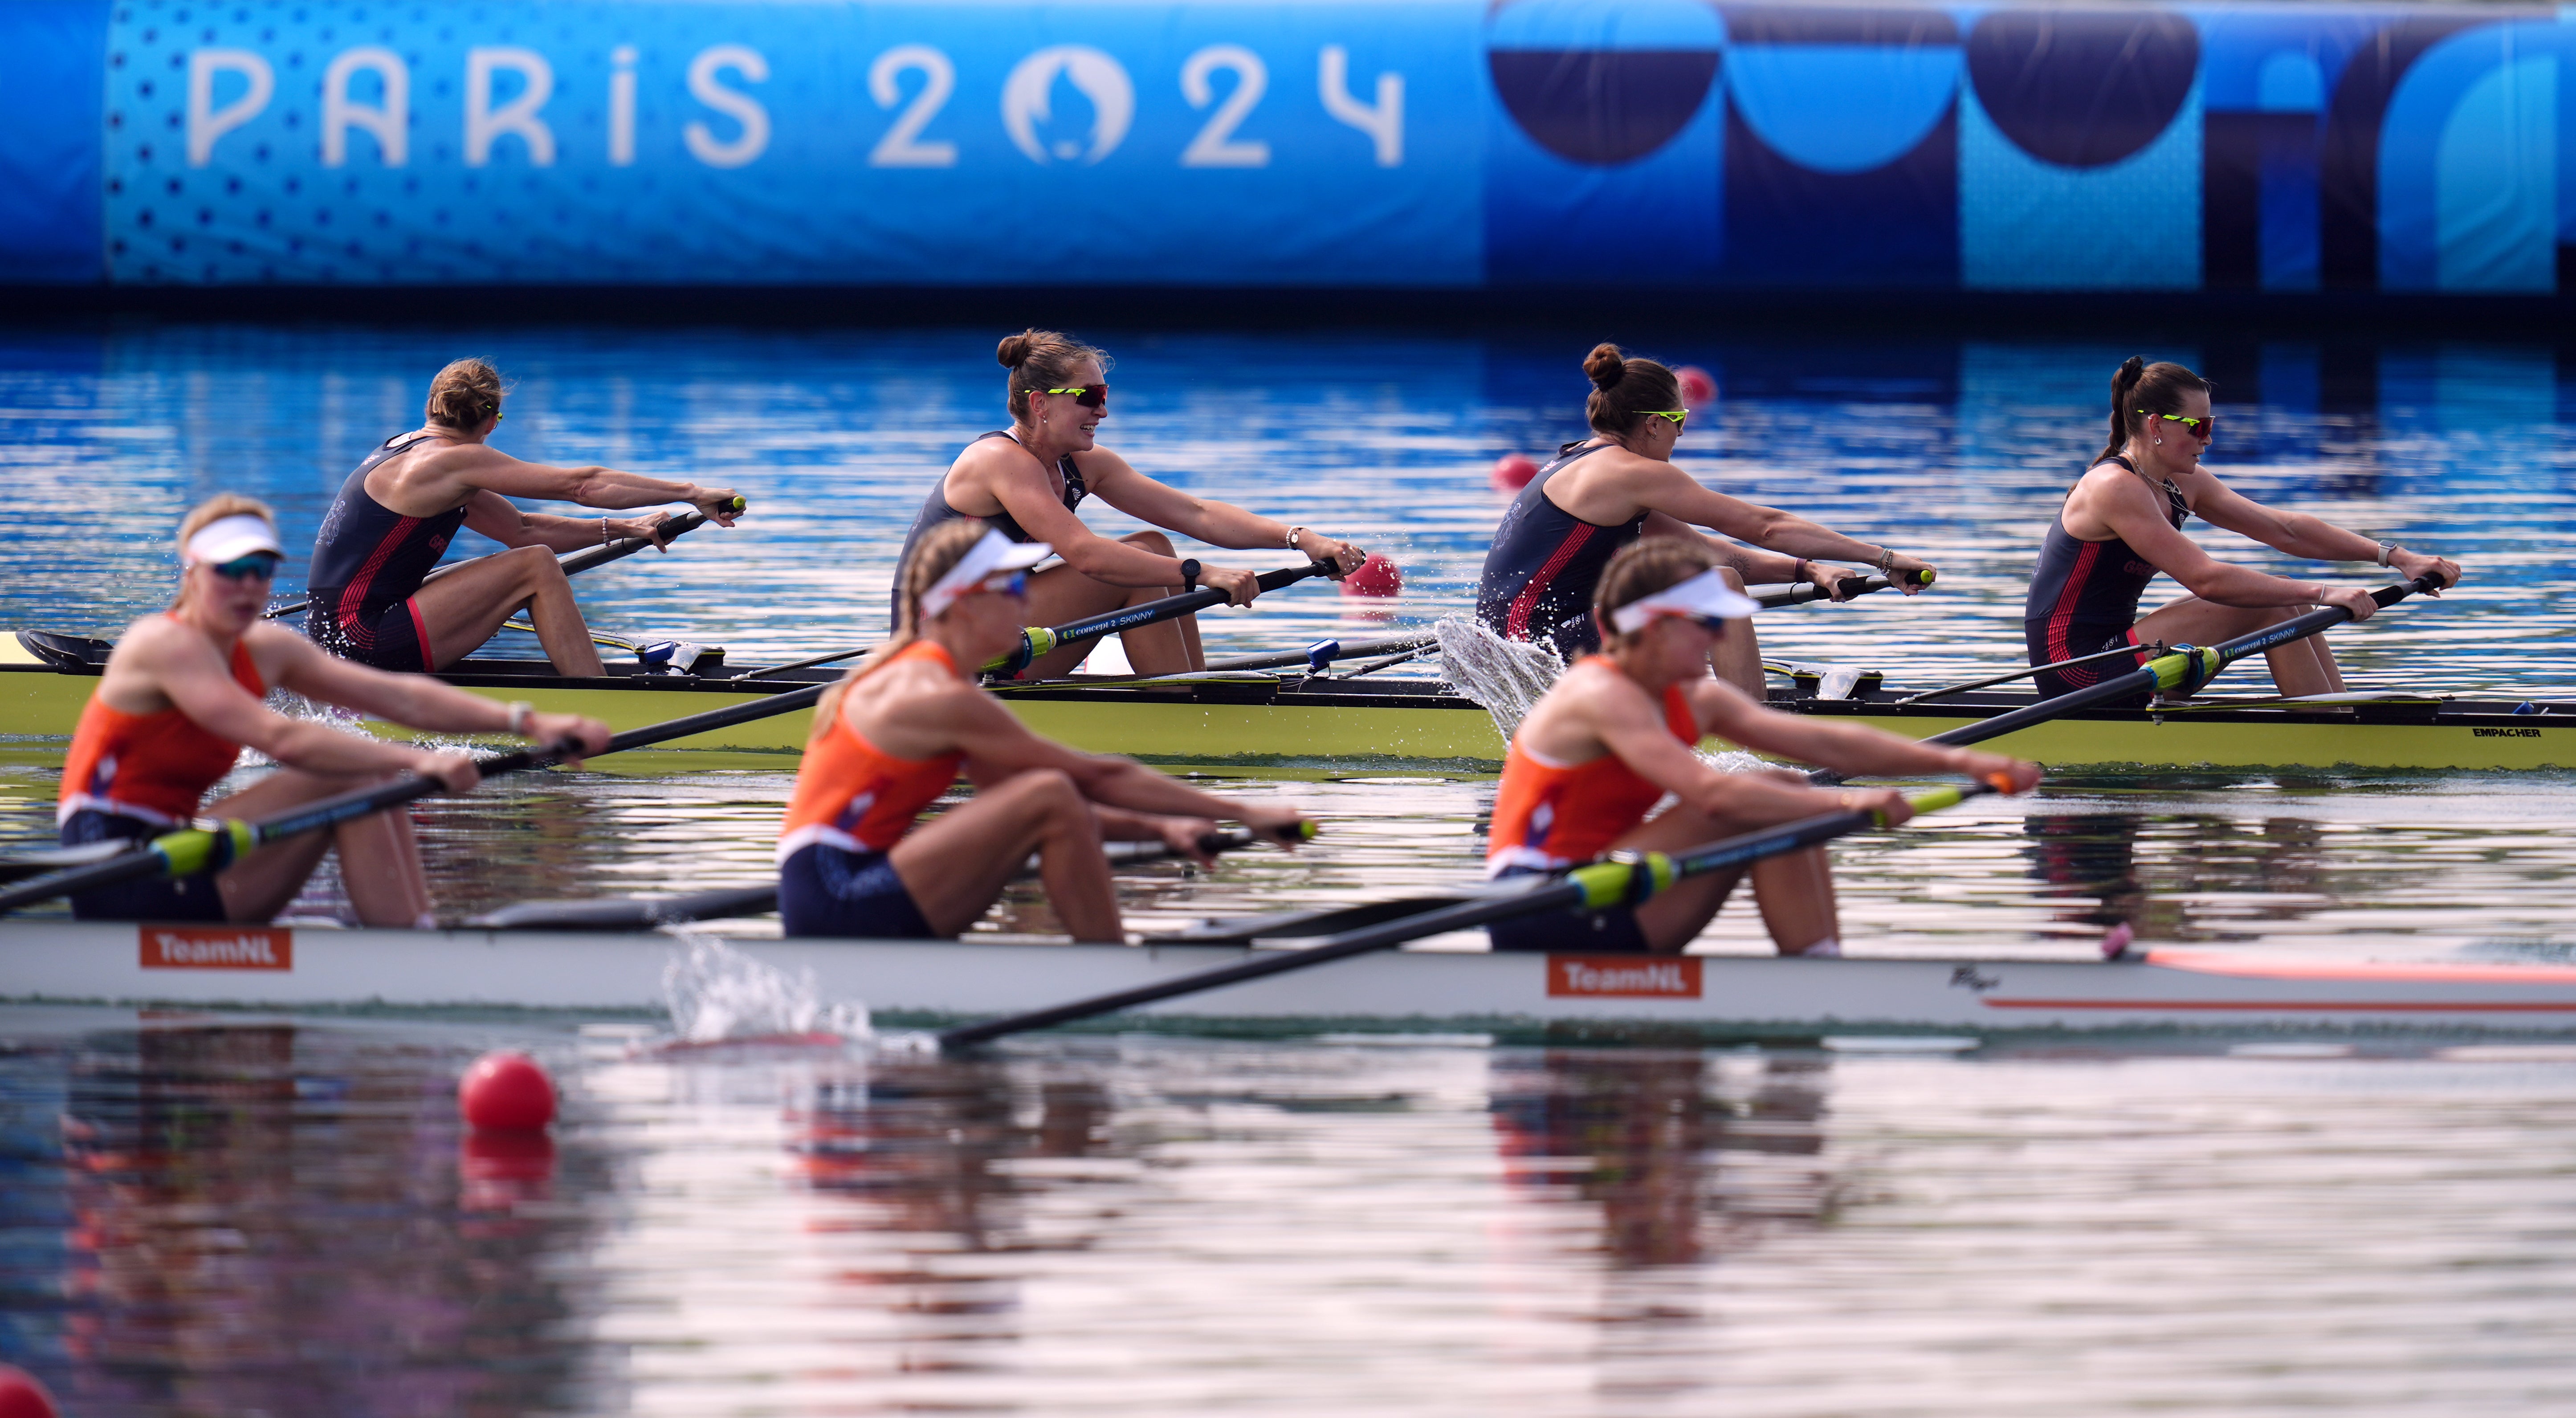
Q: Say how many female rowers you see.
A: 7